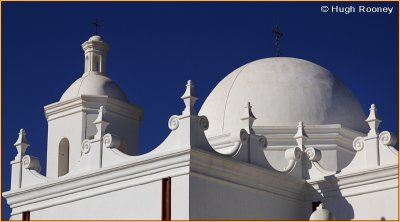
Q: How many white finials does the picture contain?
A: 6